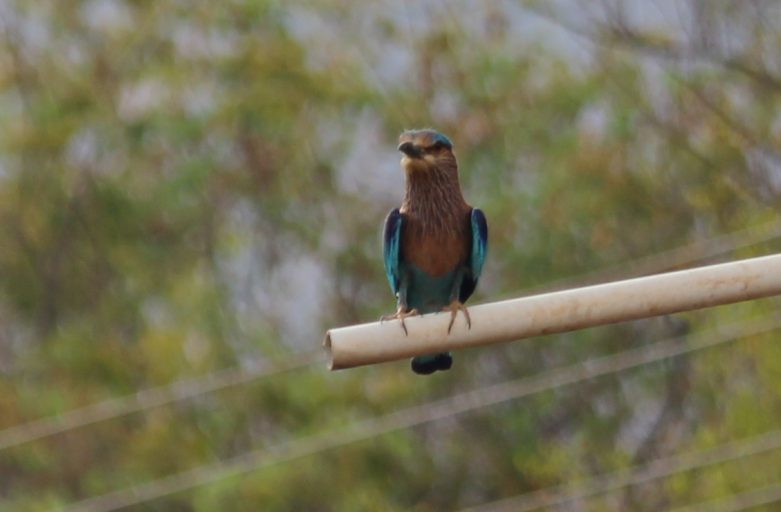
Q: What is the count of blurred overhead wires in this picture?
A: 4